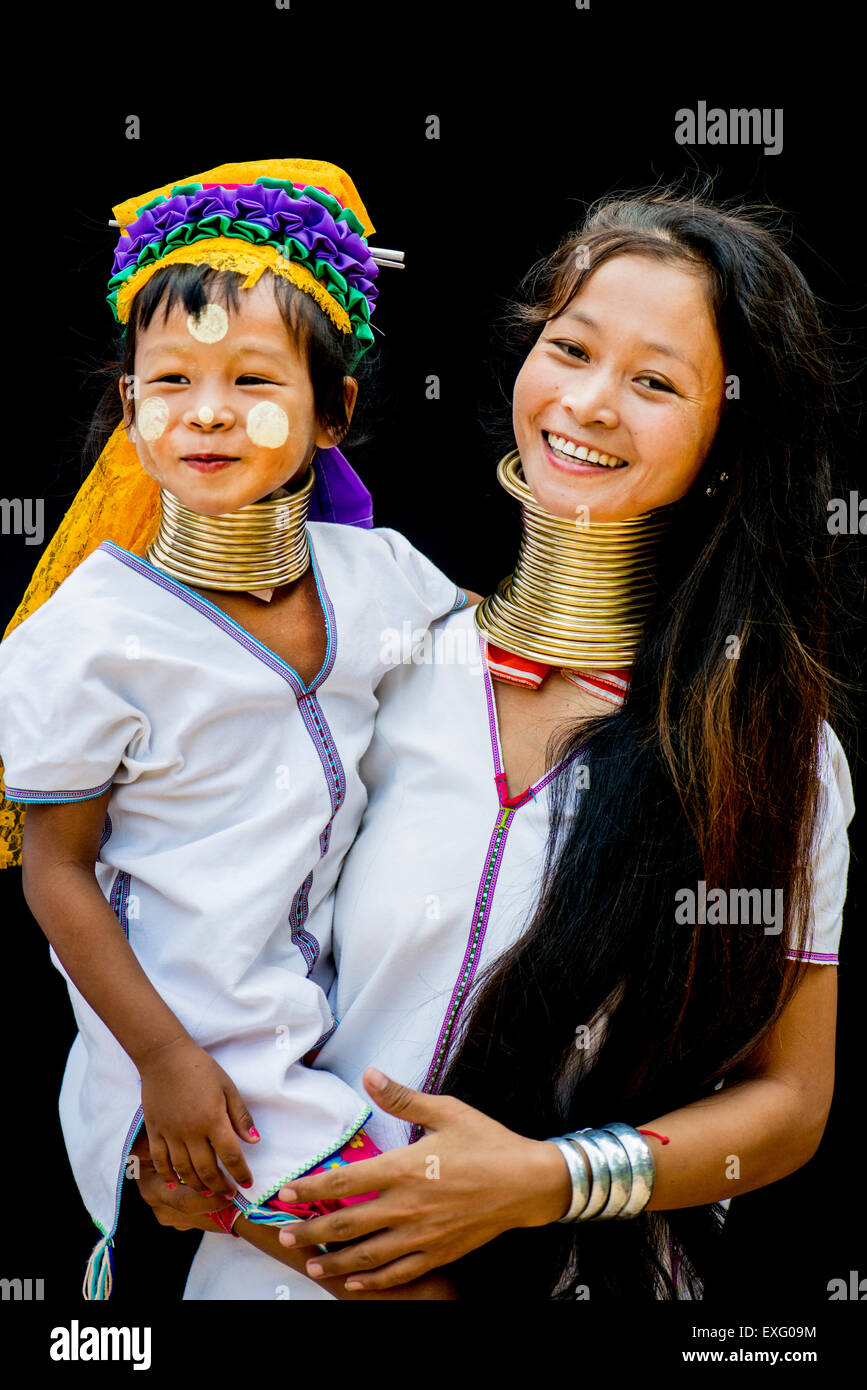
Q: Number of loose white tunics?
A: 2